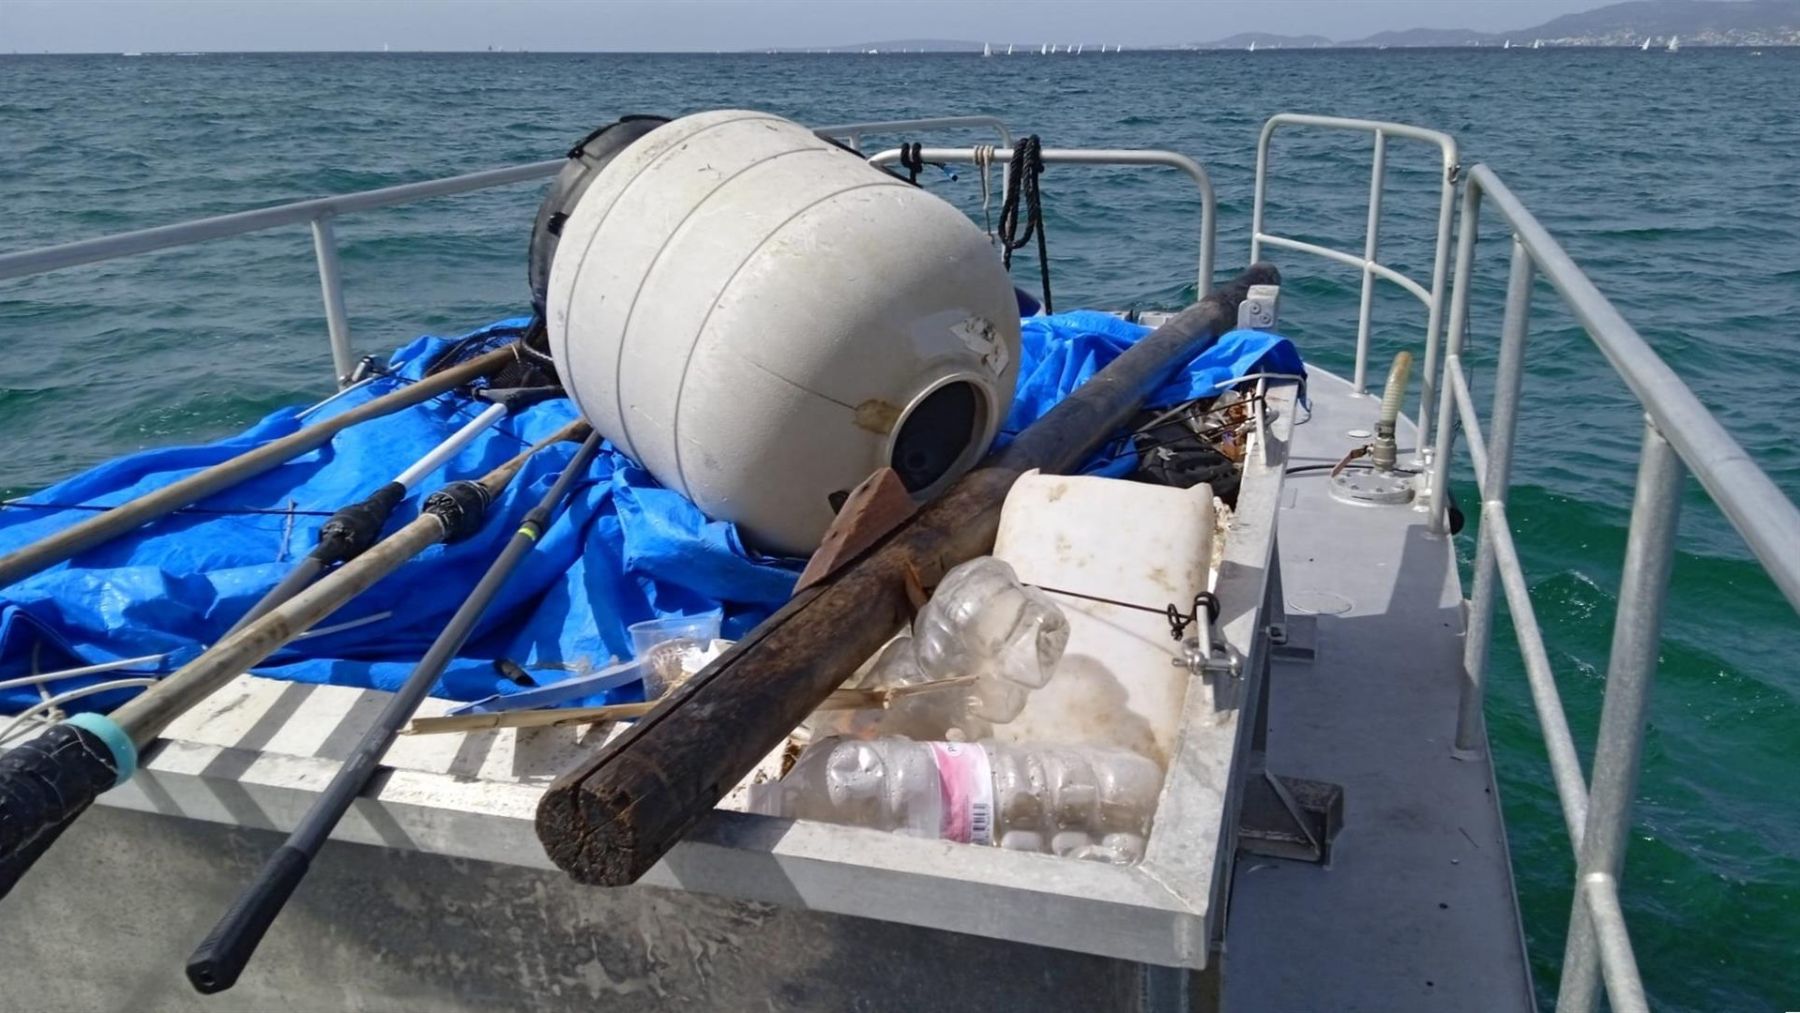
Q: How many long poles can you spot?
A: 5